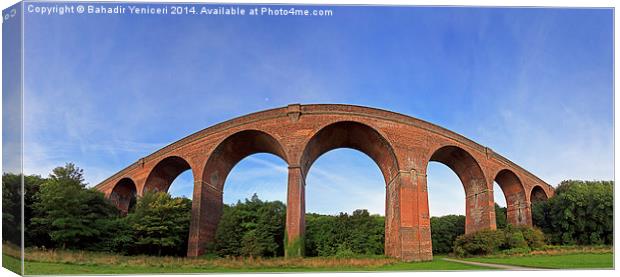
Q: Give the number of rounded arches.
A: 7